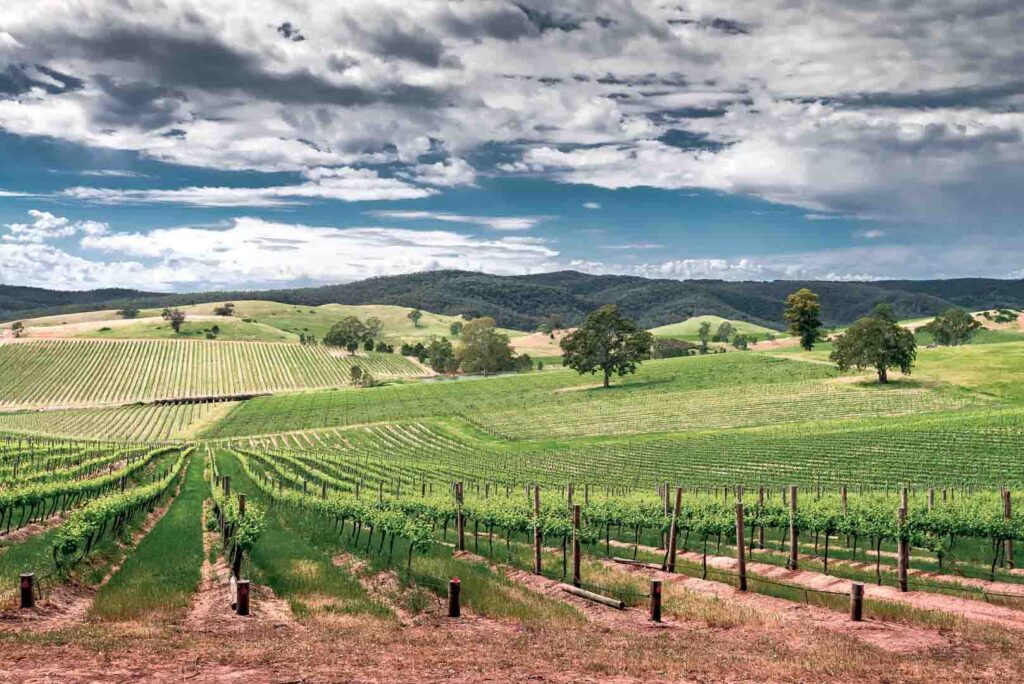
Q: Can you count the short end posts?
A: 5